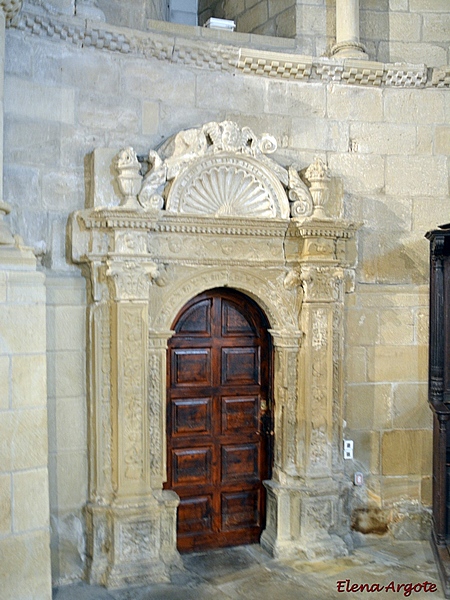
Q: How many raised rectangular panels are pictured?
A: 8